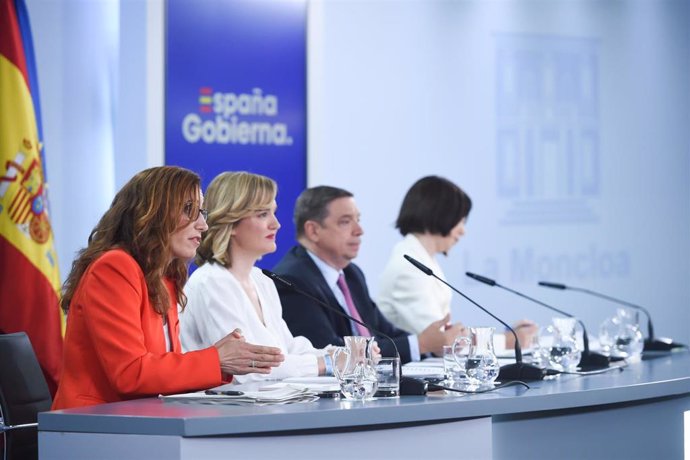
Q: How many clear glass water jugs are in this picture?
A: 4